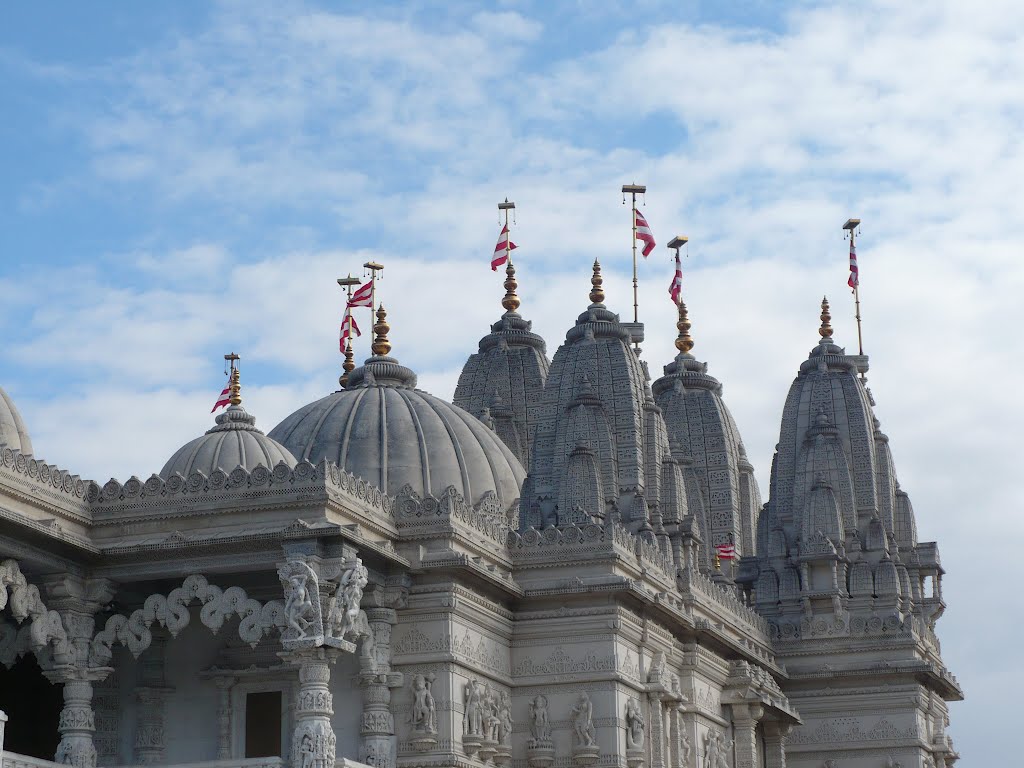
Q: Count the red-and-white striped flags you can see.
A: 8